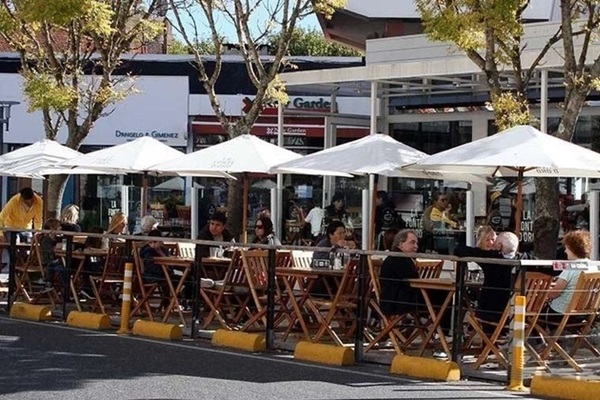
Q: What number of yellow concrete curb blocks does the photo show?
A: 7